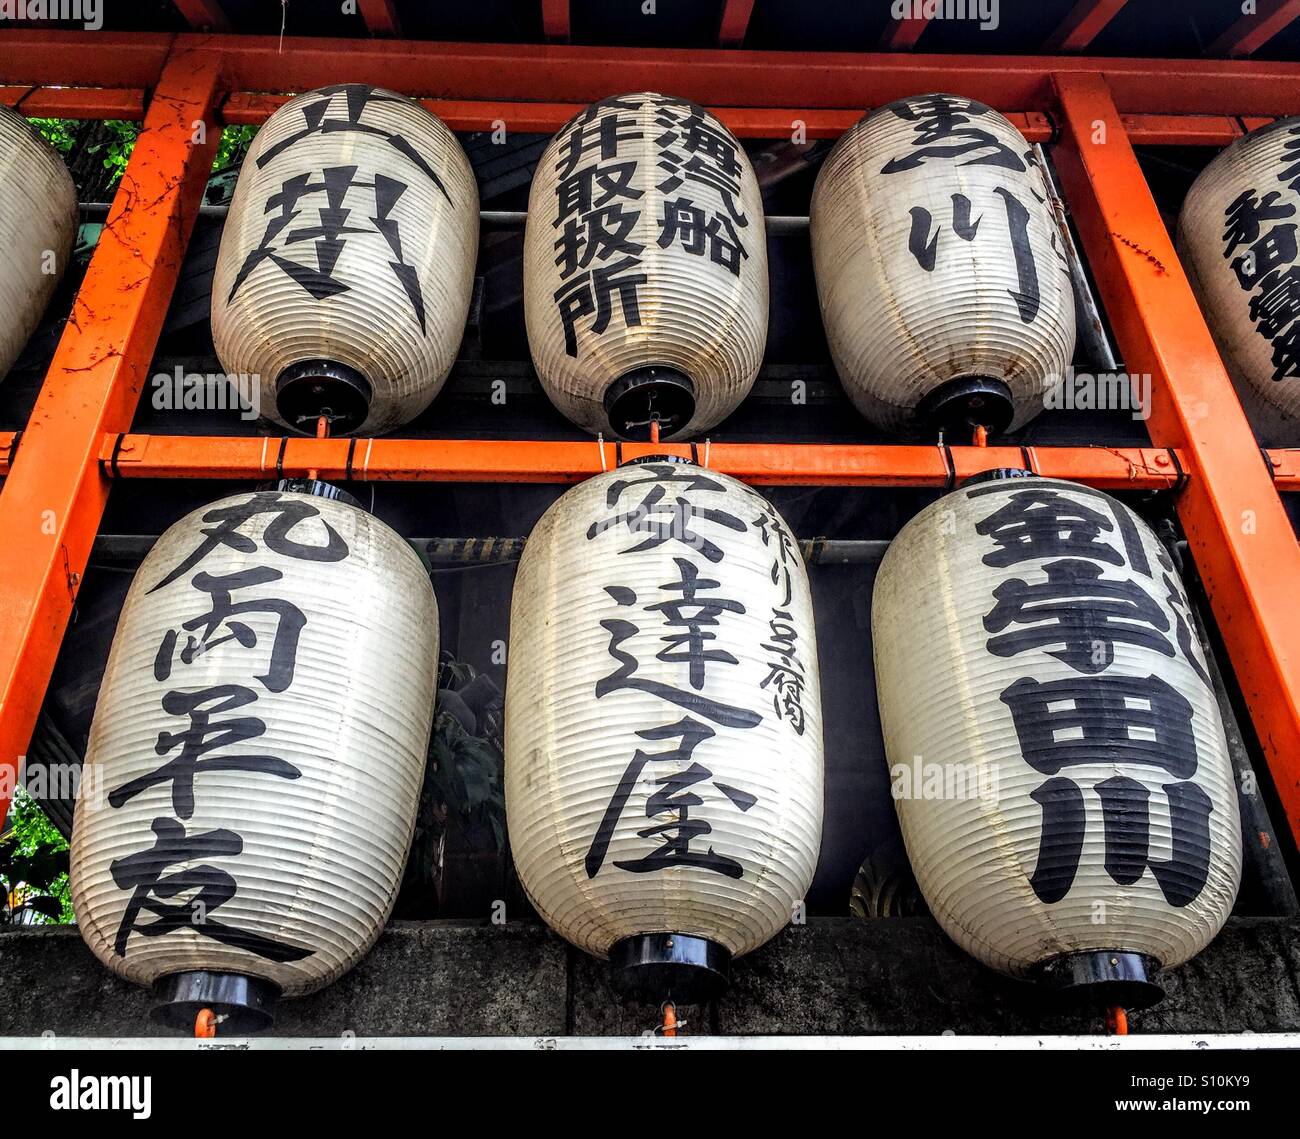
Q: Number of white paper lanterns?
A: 8